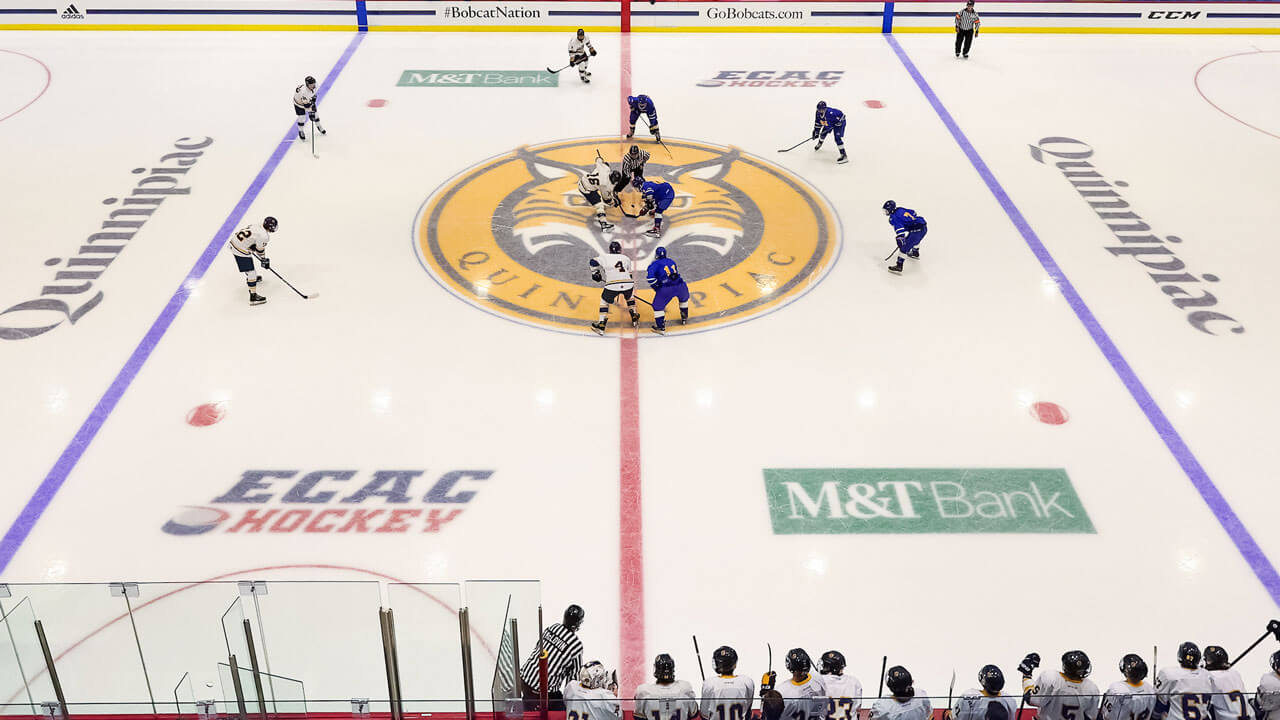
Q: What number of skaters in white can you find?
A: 5